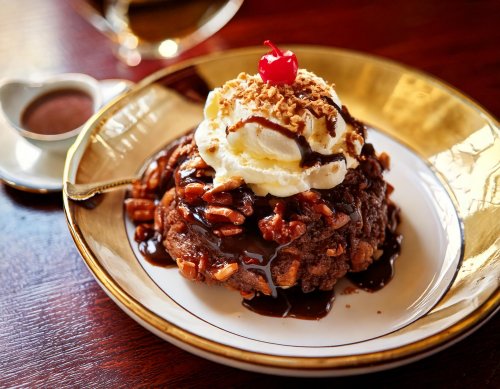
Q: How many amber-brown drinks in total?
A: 1